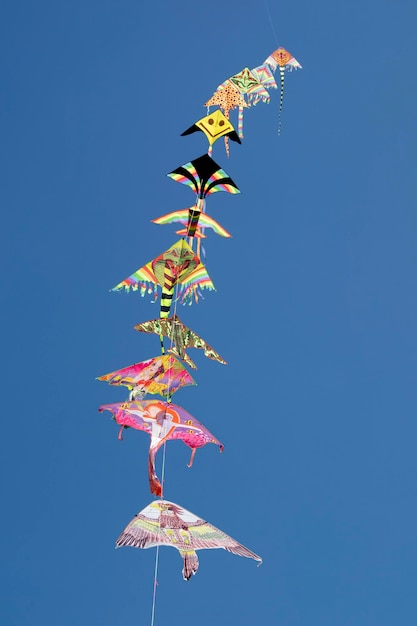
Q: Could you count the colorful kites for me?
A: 12